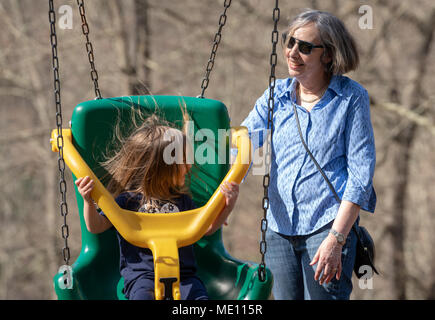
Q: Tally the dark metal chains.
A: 4